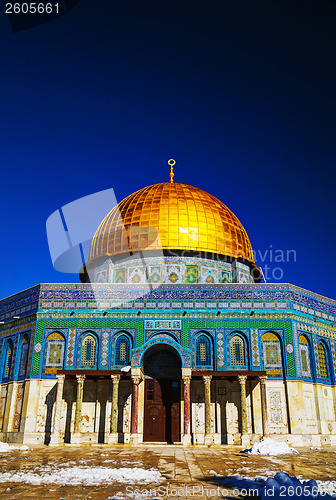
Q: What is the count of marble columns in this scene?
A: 8